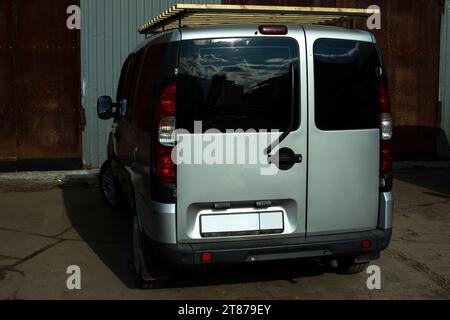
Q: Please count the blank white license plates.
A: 1